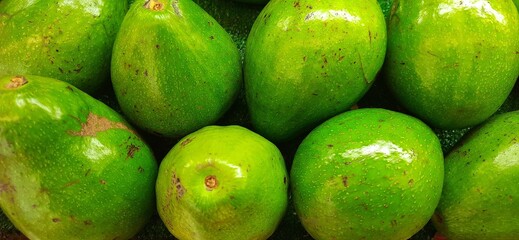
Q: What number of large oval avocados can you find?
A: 8